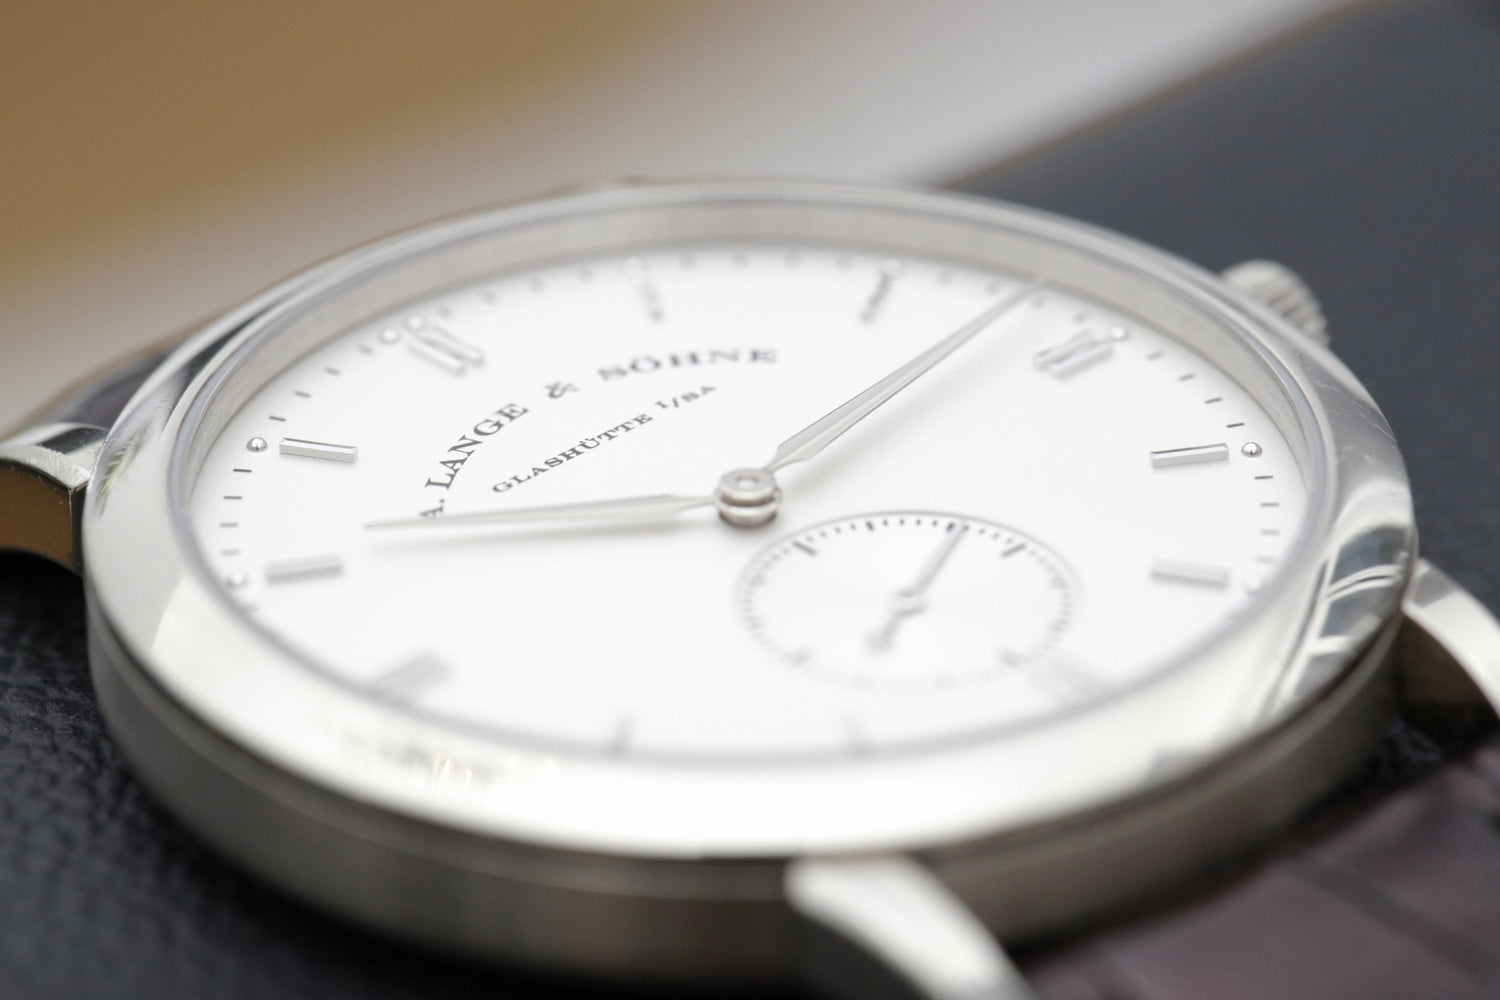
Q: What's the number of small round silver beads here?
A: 9